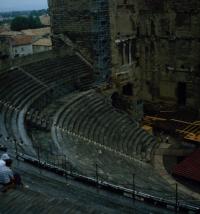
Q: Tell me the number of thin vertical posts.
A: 6